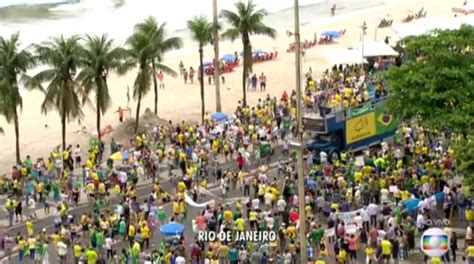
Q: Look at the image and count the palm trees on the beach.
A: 7